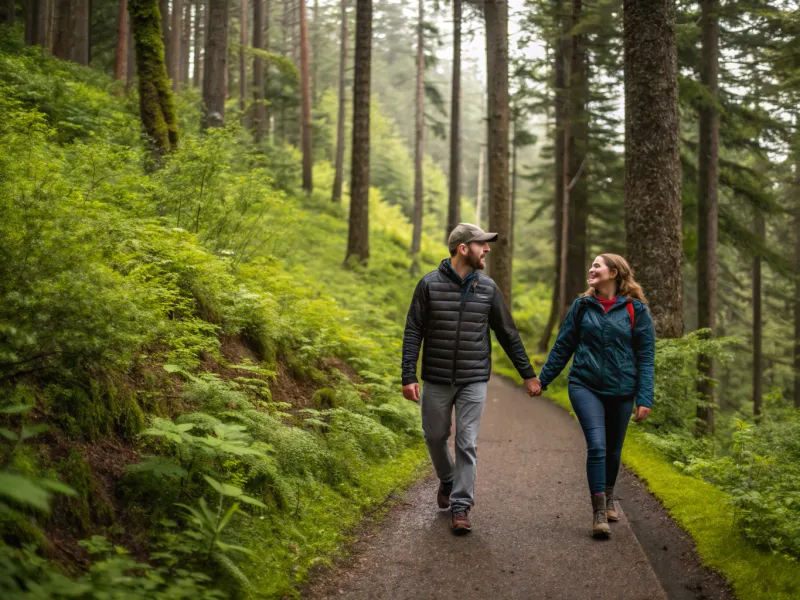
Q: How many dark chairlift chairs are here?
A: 0